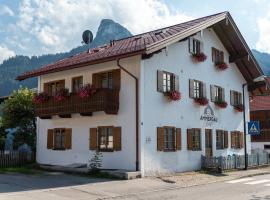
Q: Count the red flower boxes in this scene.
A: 9